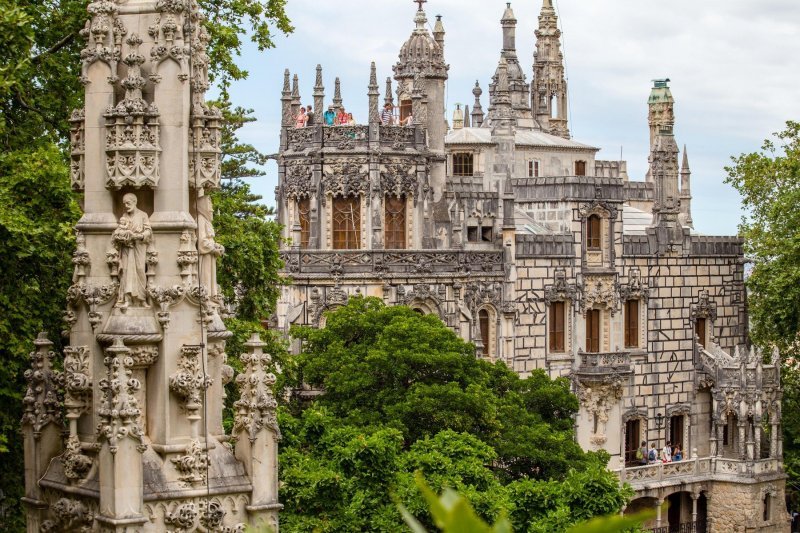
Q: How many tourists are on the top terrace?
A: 7